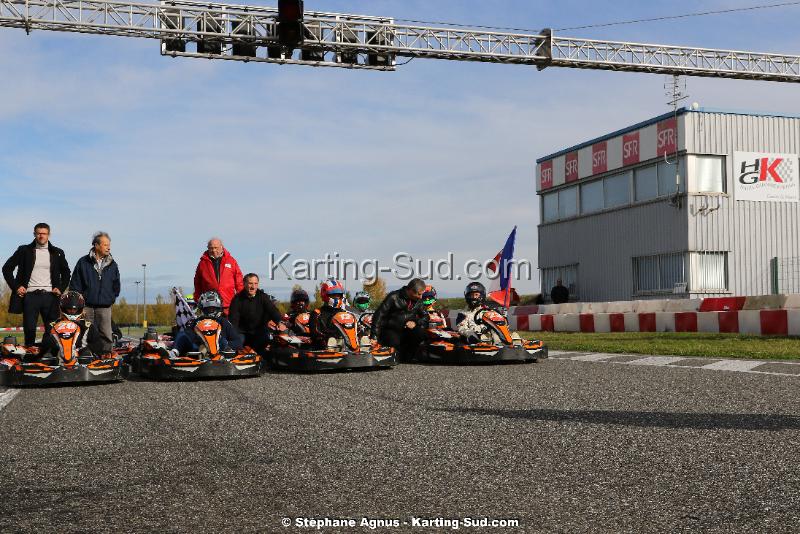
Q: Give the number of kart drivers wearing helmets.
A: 8